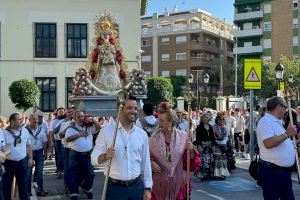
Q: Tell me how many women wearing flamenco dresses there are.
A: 3